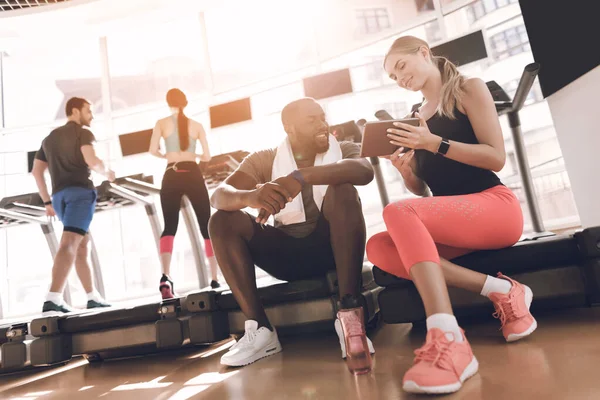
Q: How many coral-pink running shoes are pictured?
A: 2